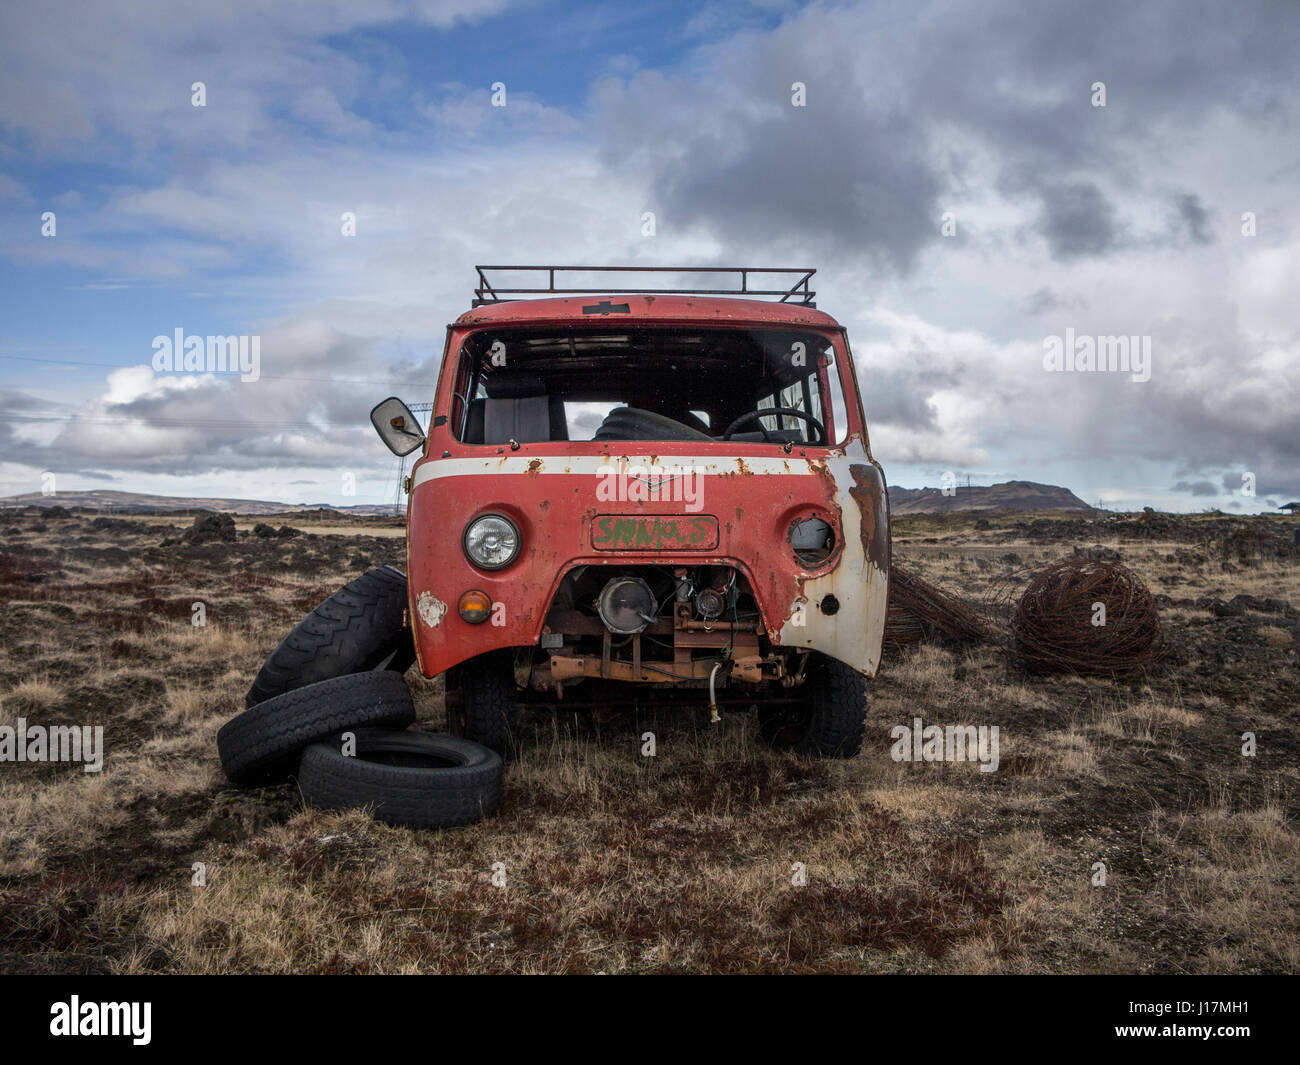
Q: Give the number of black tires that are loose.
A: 3